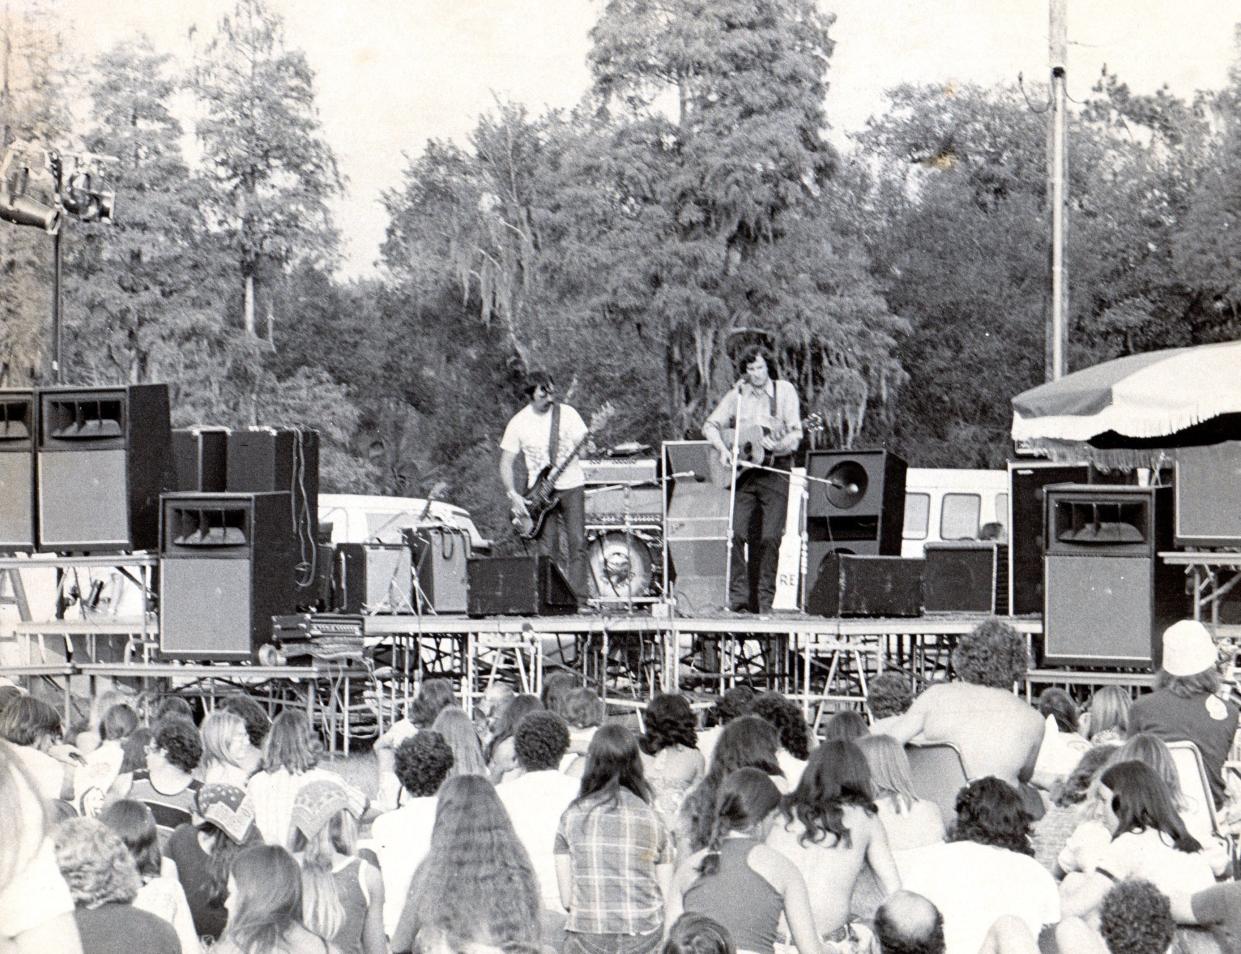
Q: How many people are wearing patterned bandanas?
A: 2